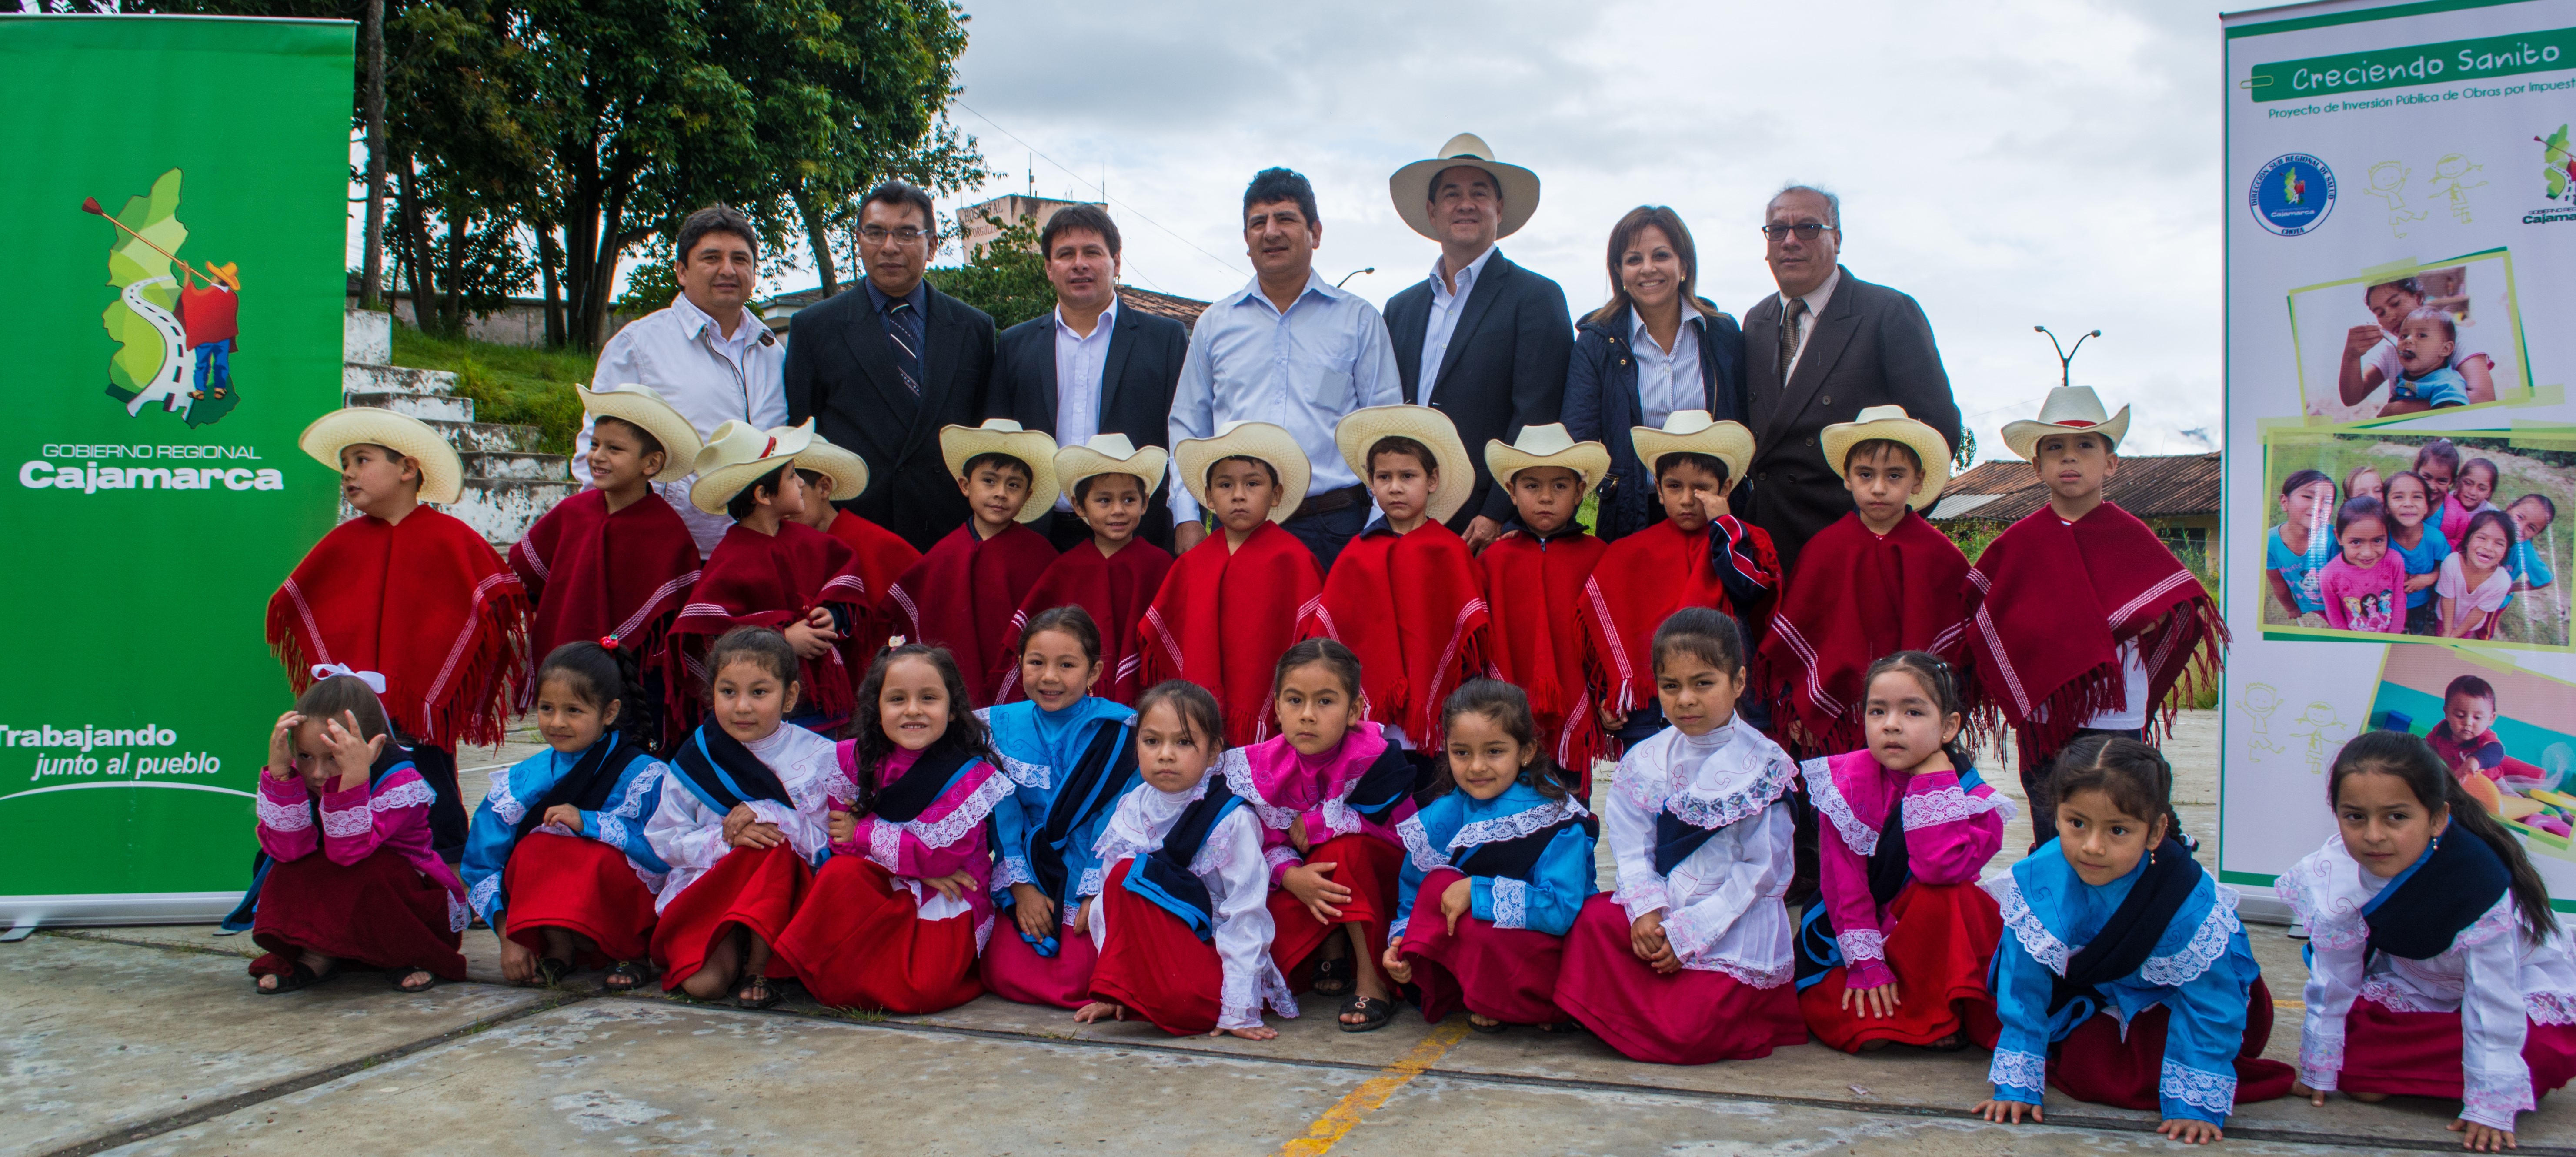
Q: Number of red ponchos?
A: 12